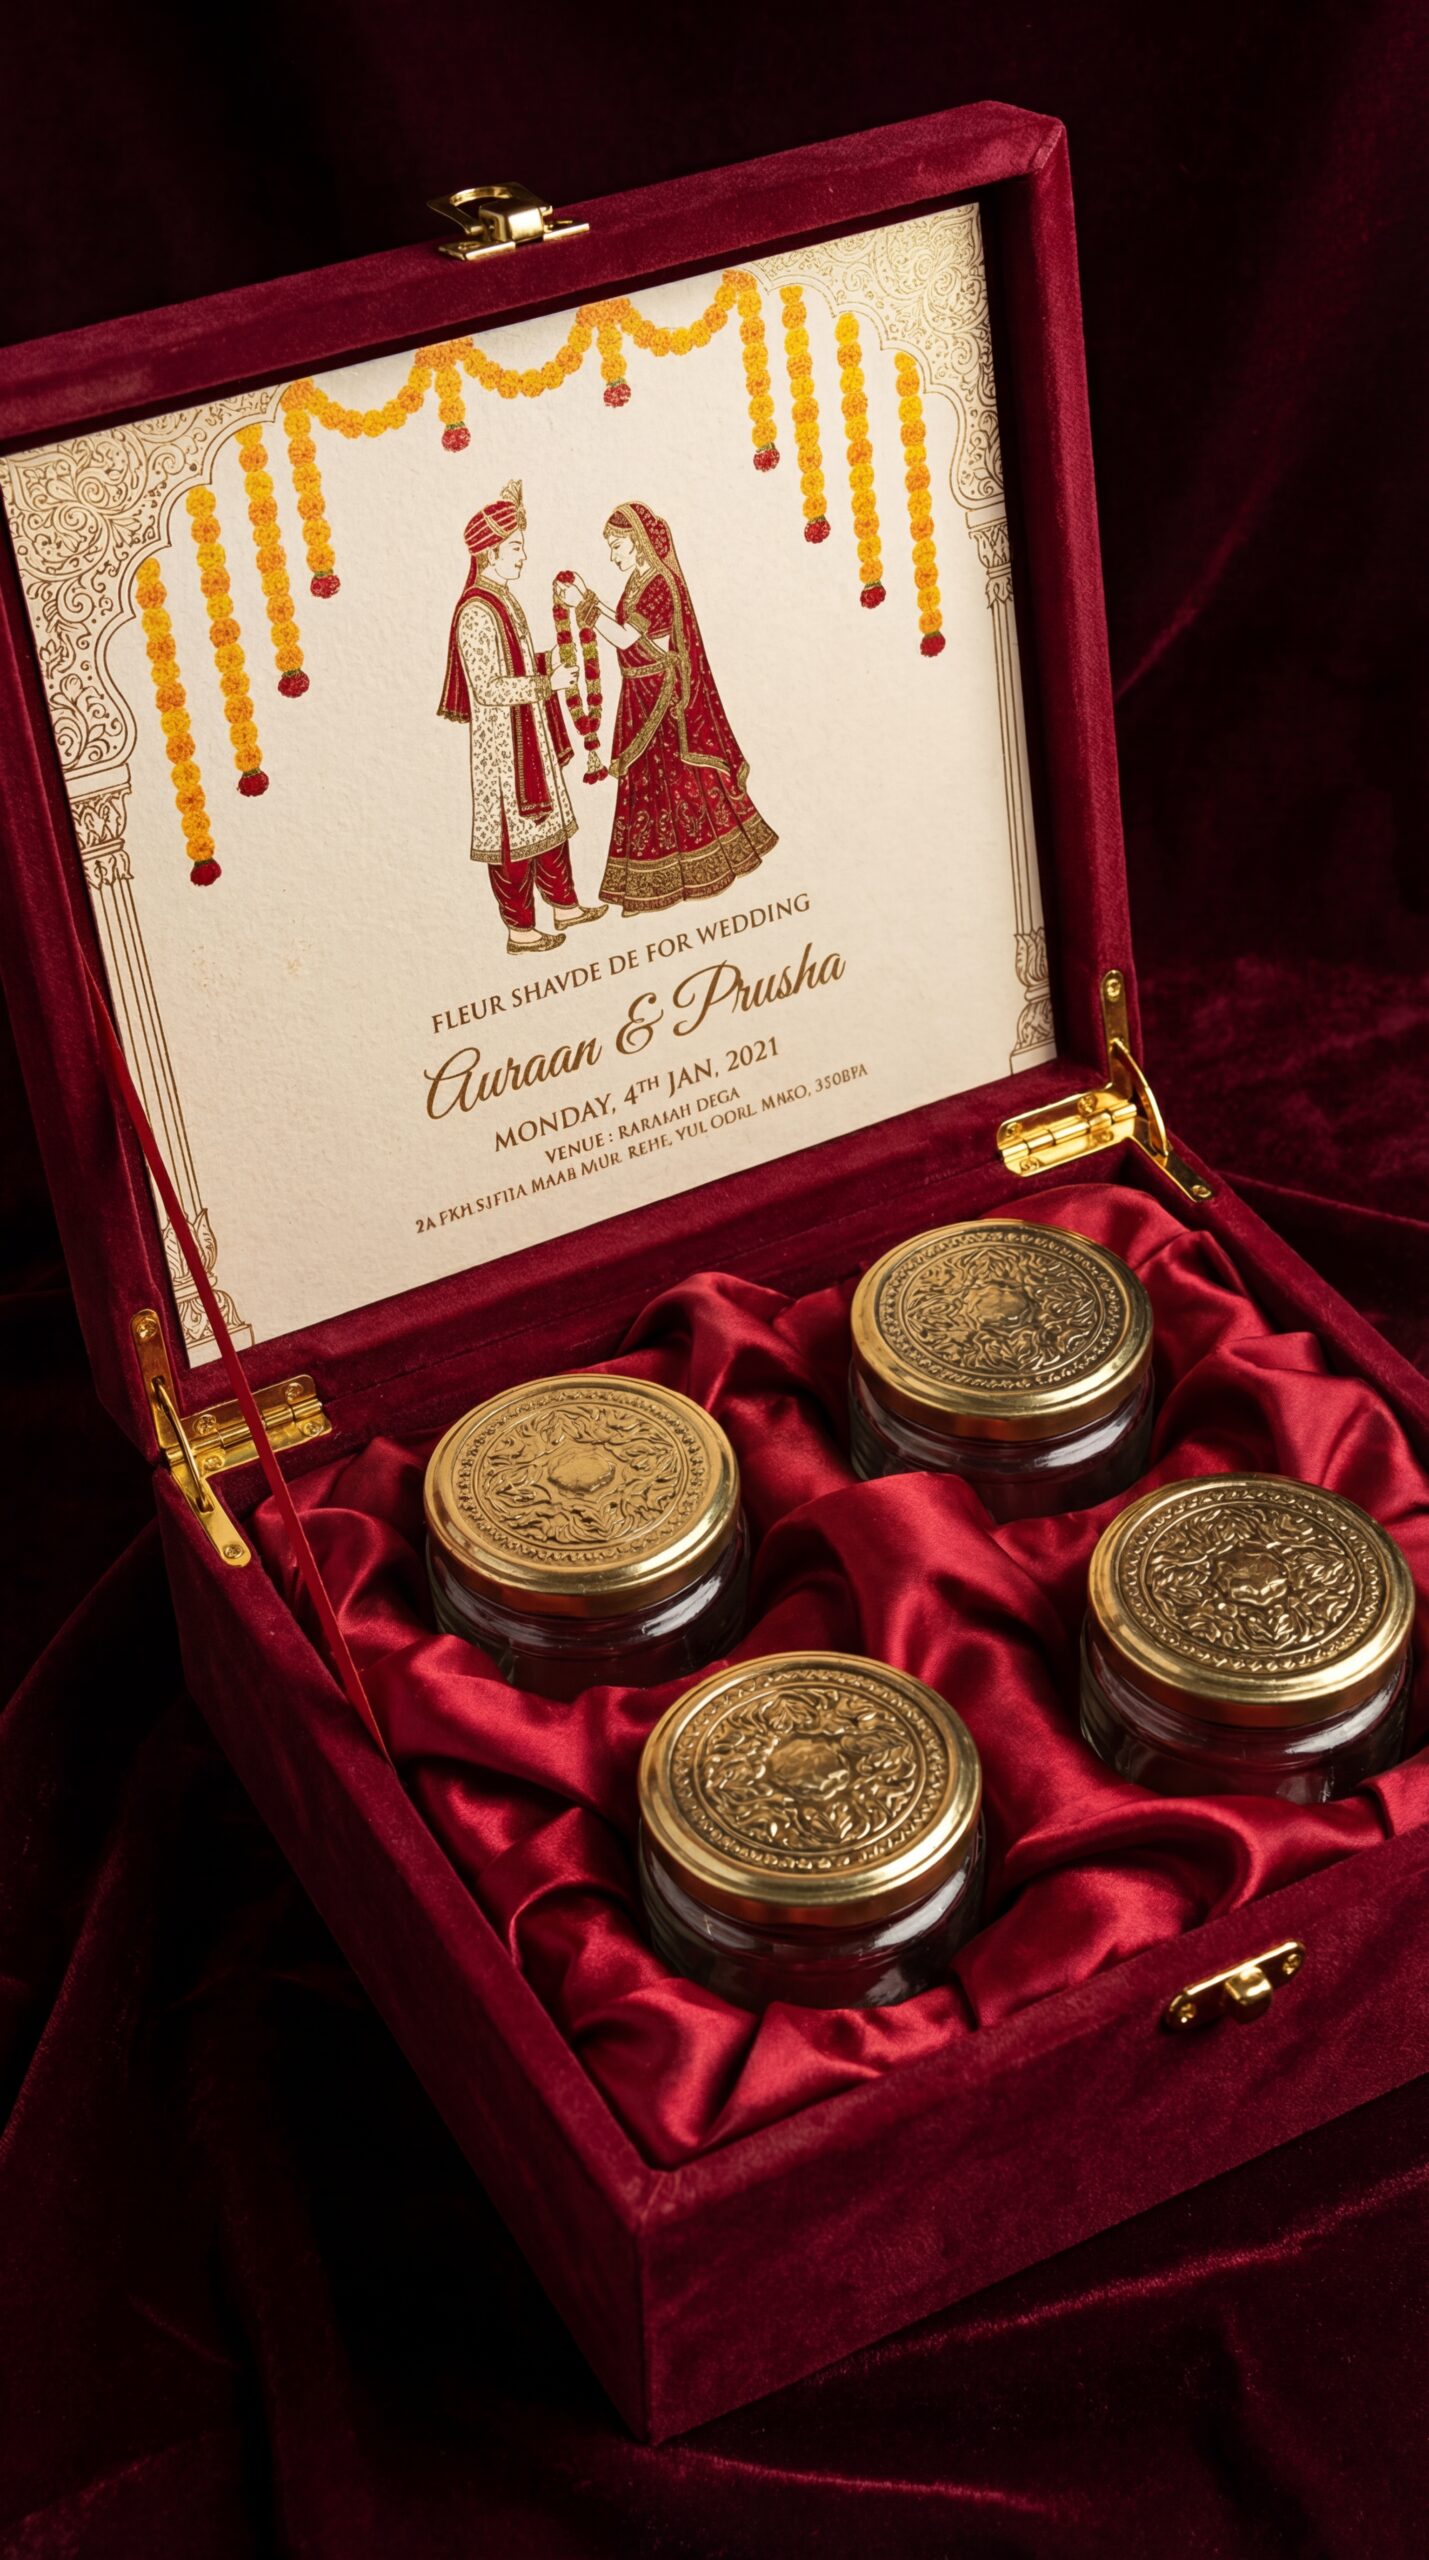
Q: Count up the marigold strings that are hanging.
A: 10